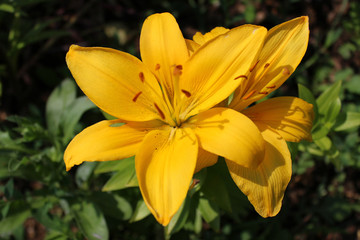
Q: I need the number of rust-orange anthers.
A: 12